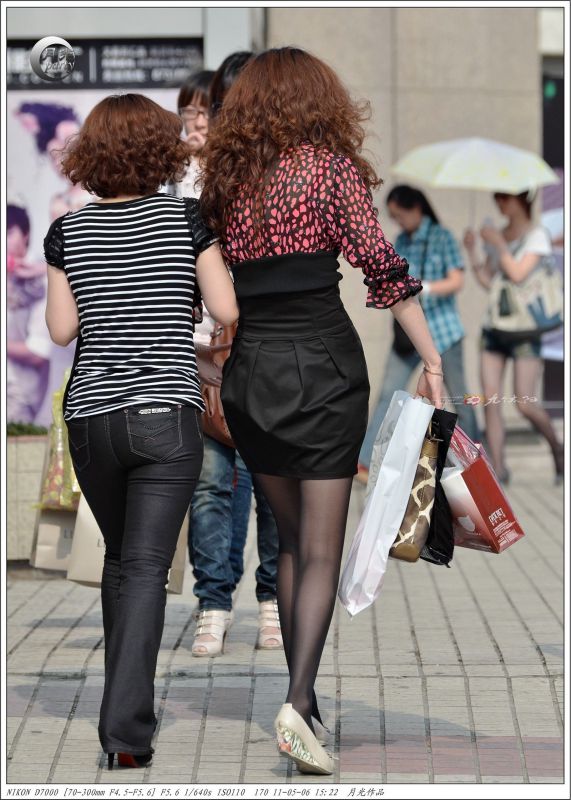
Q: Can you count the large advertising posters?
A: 1